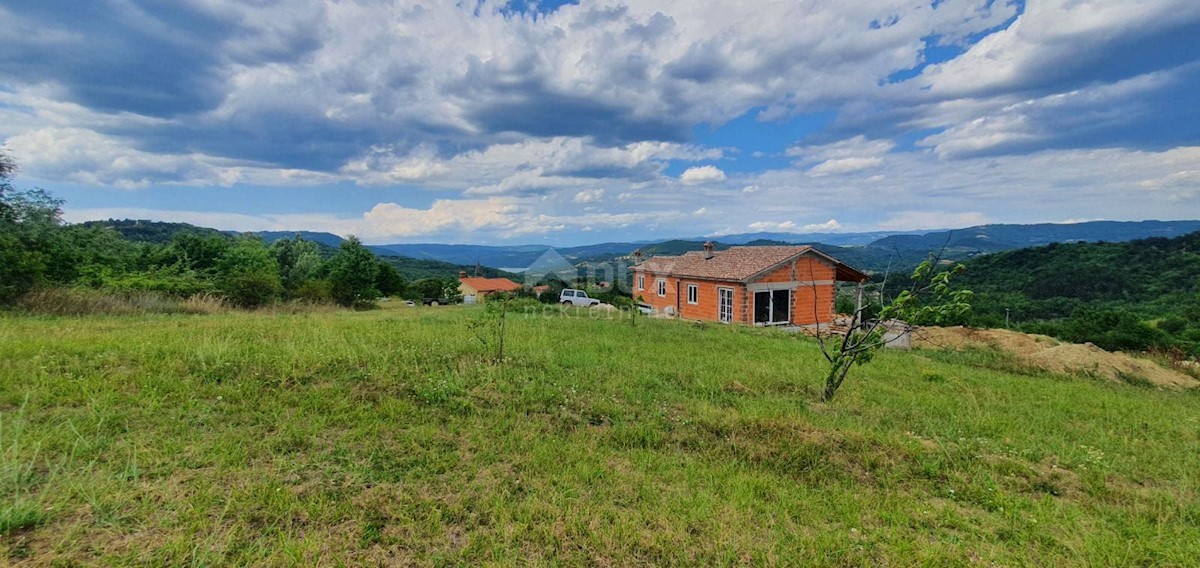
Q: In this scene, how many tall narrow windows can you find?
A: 3